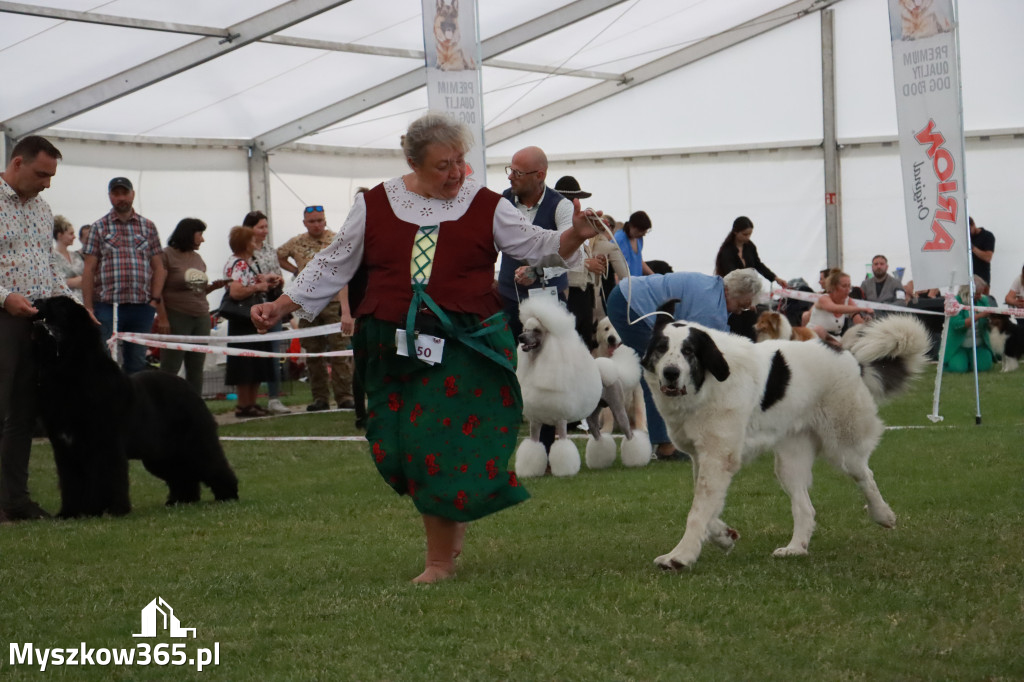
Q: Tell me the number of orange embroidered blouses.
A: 0